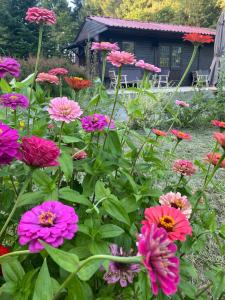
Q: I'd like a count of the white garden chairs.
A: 3